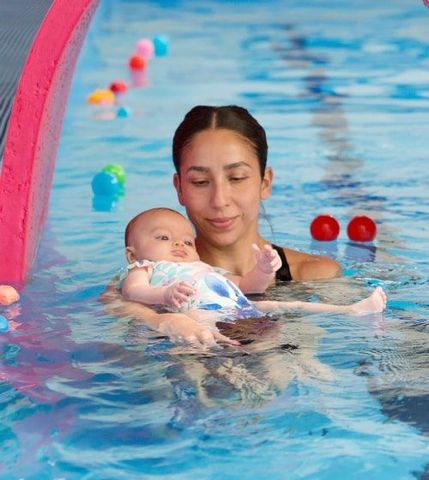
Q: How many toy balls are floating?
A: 12